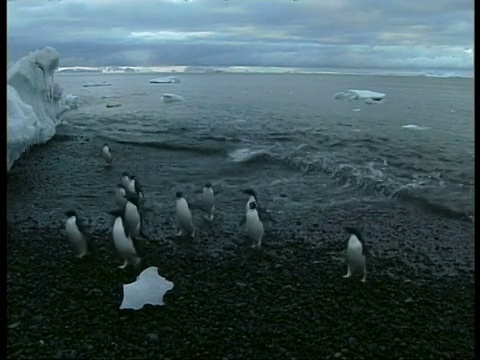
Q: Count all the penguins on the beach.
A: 12